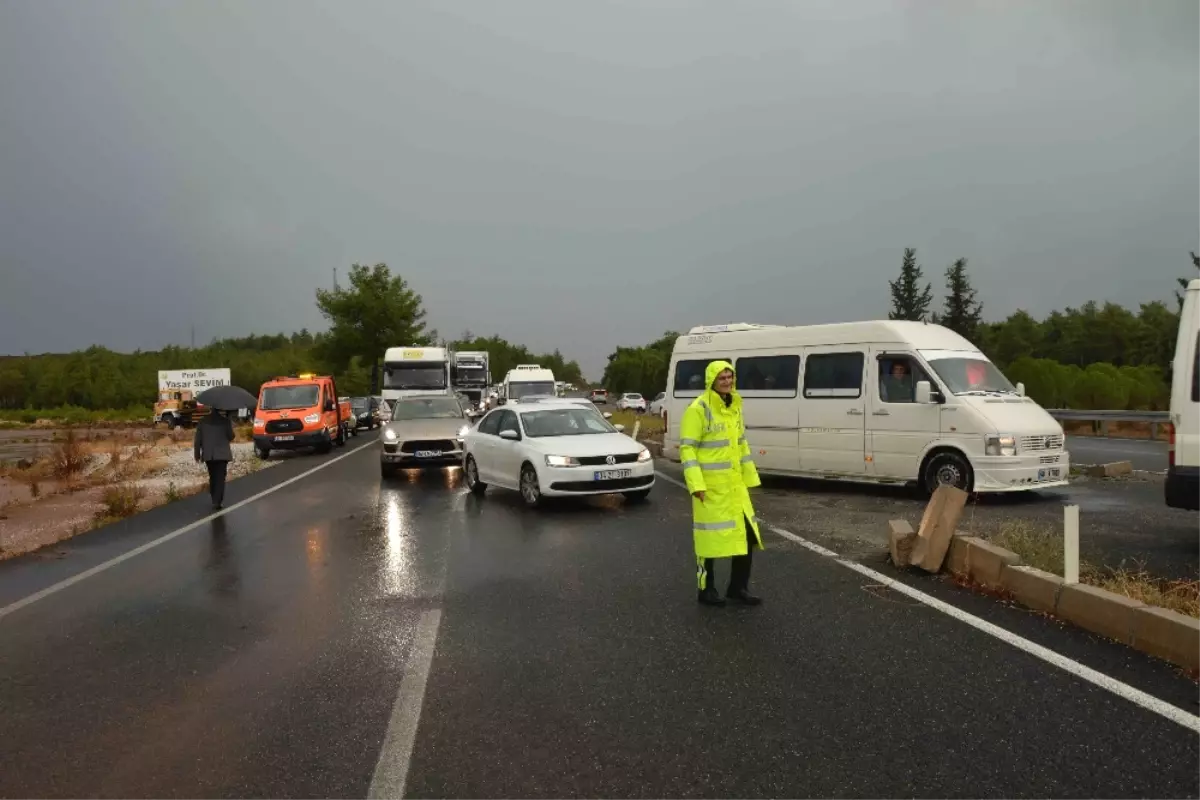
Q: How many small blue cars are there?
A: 0